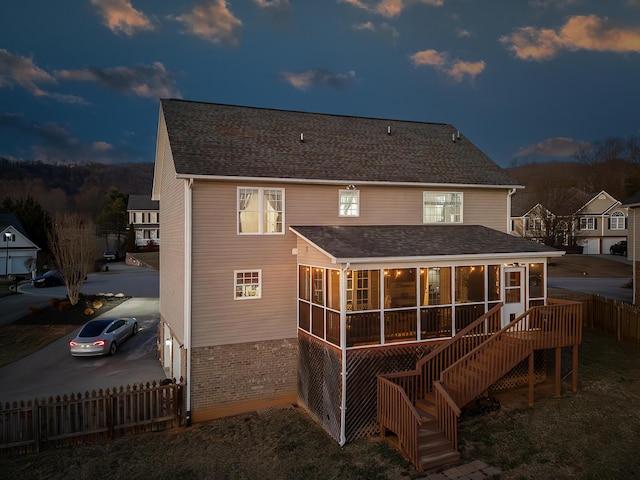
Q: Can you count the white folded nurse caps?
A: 0